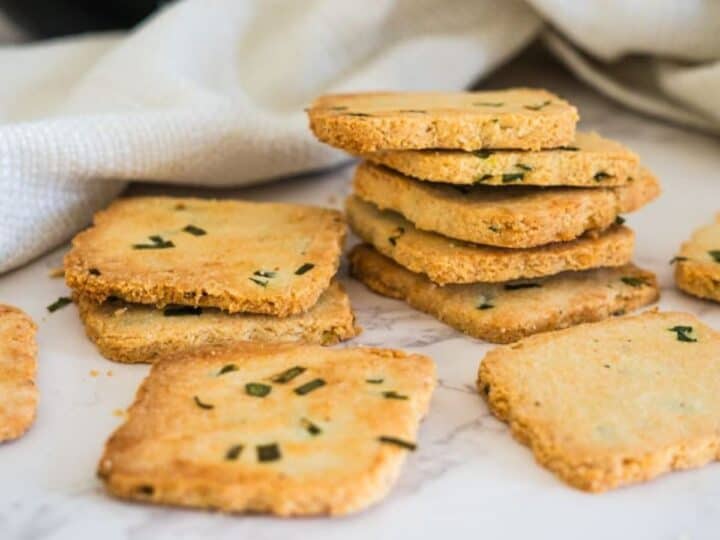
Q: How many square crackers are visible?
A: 11